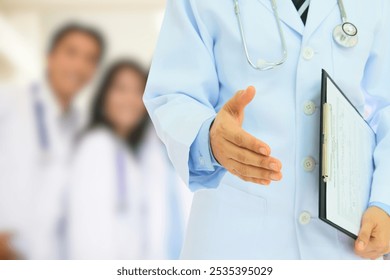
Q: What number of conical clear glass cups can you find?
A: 0